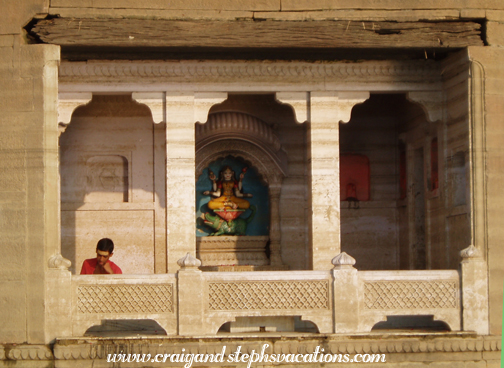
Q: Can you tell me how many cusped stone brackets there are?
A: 6